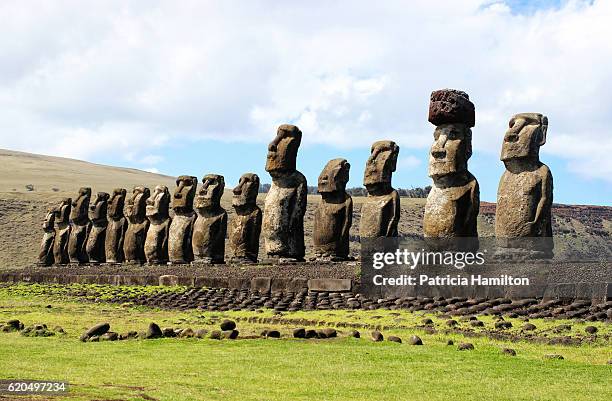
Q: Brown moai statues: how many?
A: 15